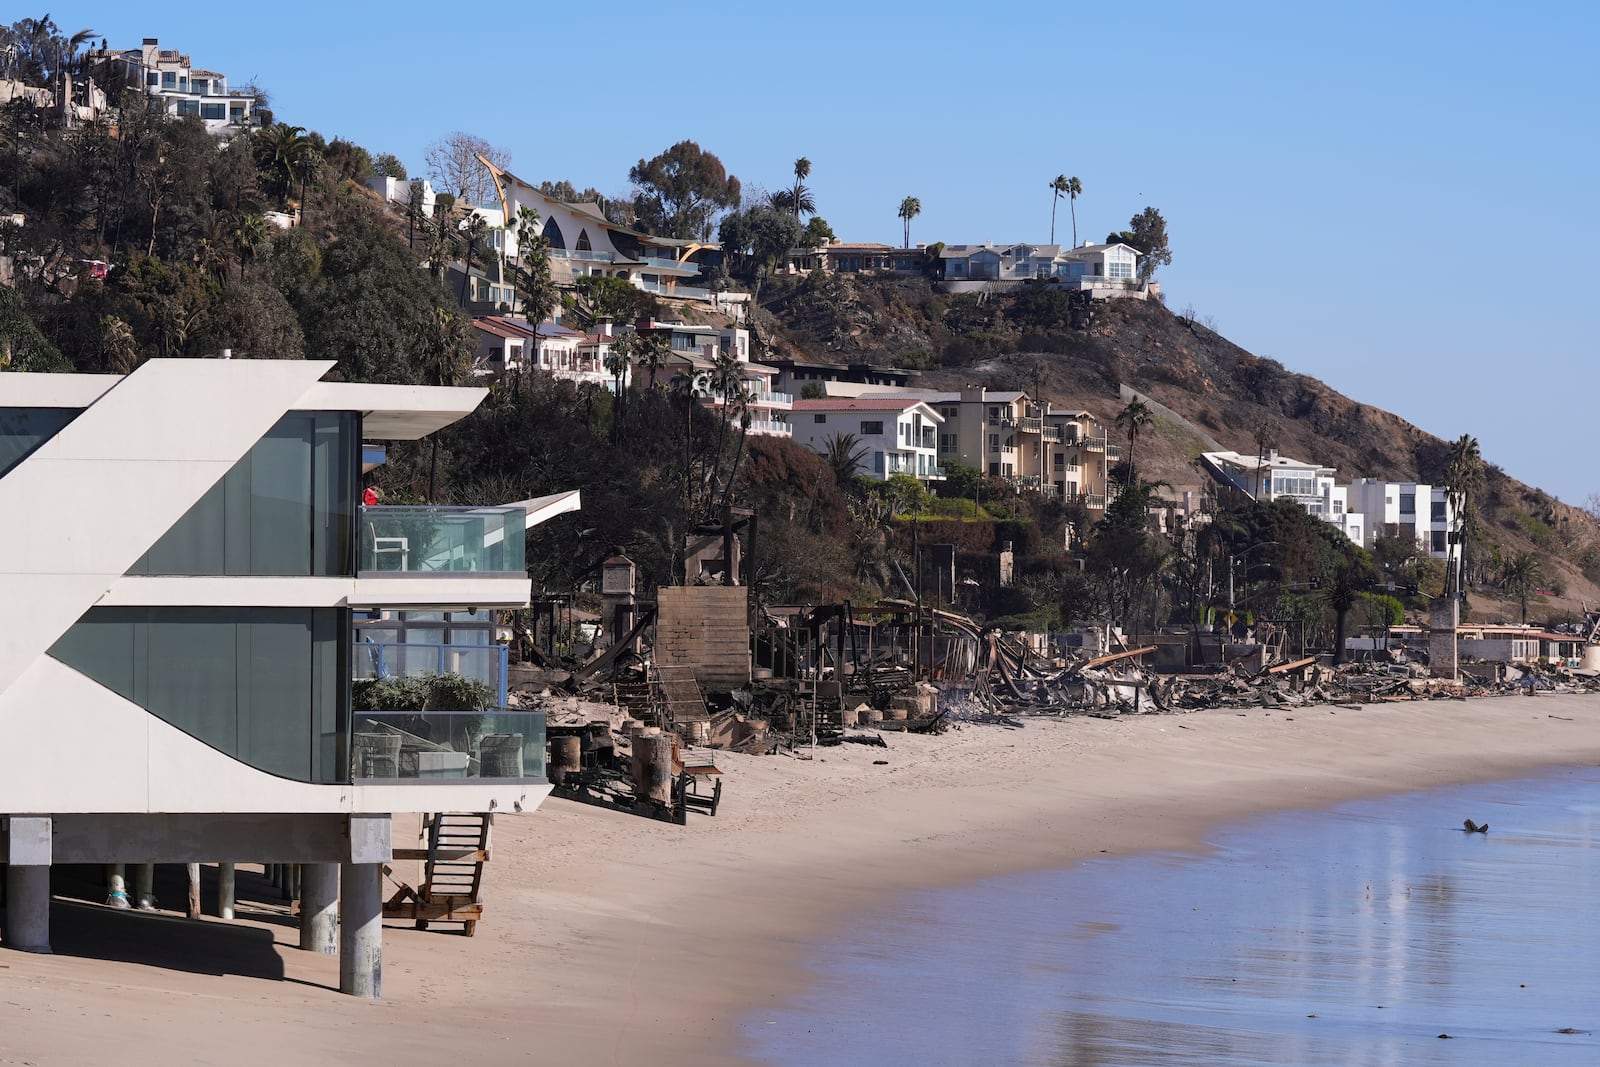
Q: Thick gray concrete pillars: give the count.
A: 3